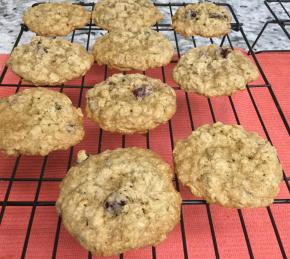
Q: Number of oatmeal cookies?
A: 10